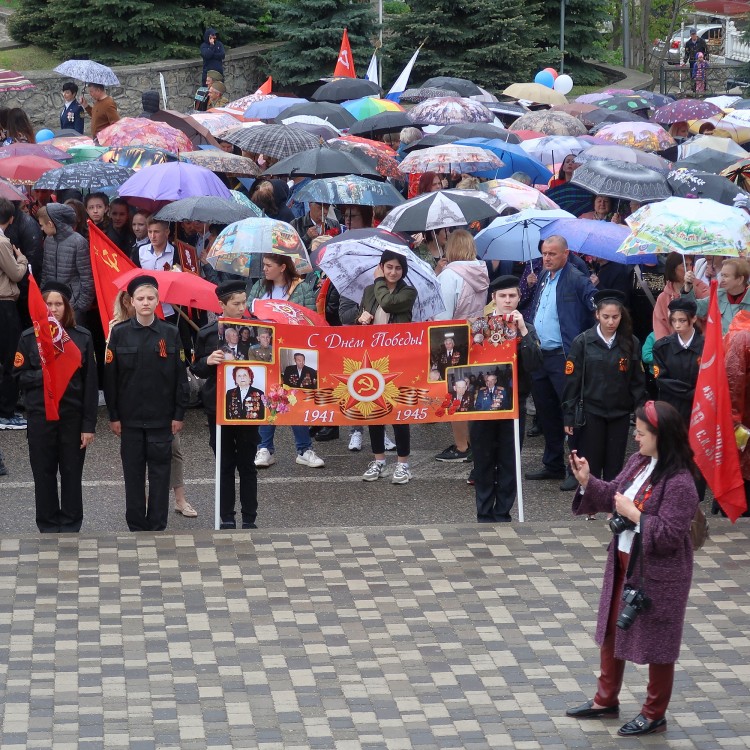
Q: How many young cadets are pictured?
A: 6